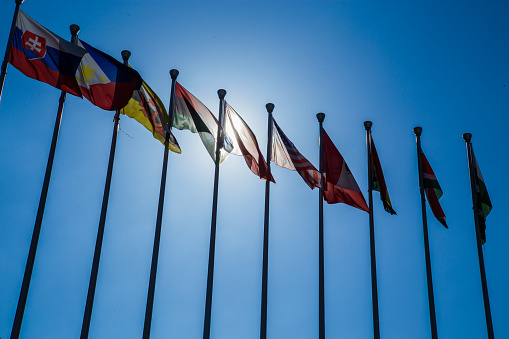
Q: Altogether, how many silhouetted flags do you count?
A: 10